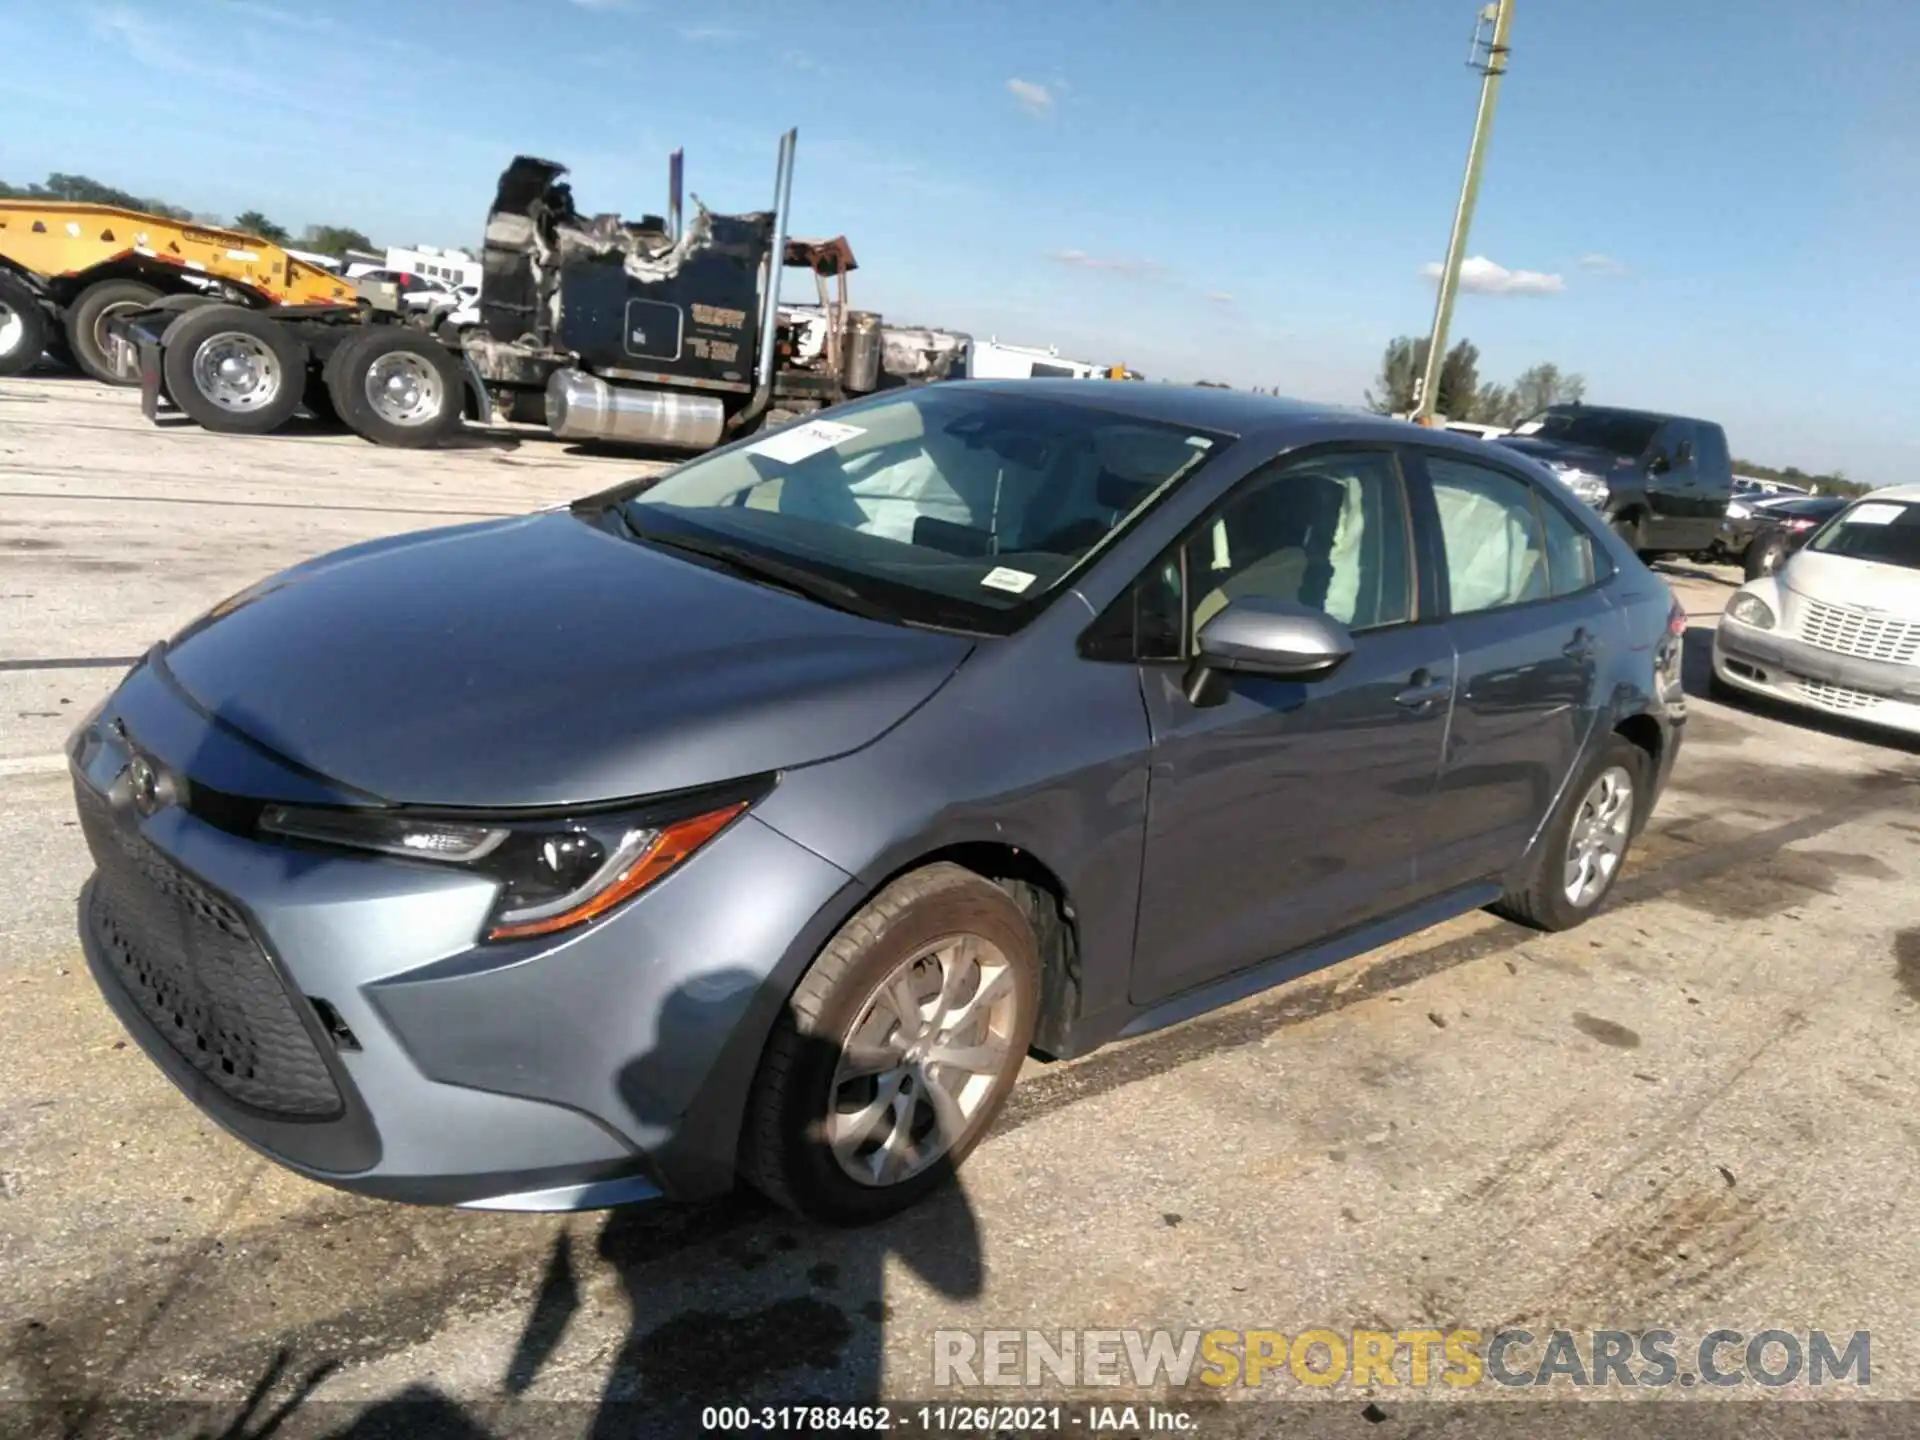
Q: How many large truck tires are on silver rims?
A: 2